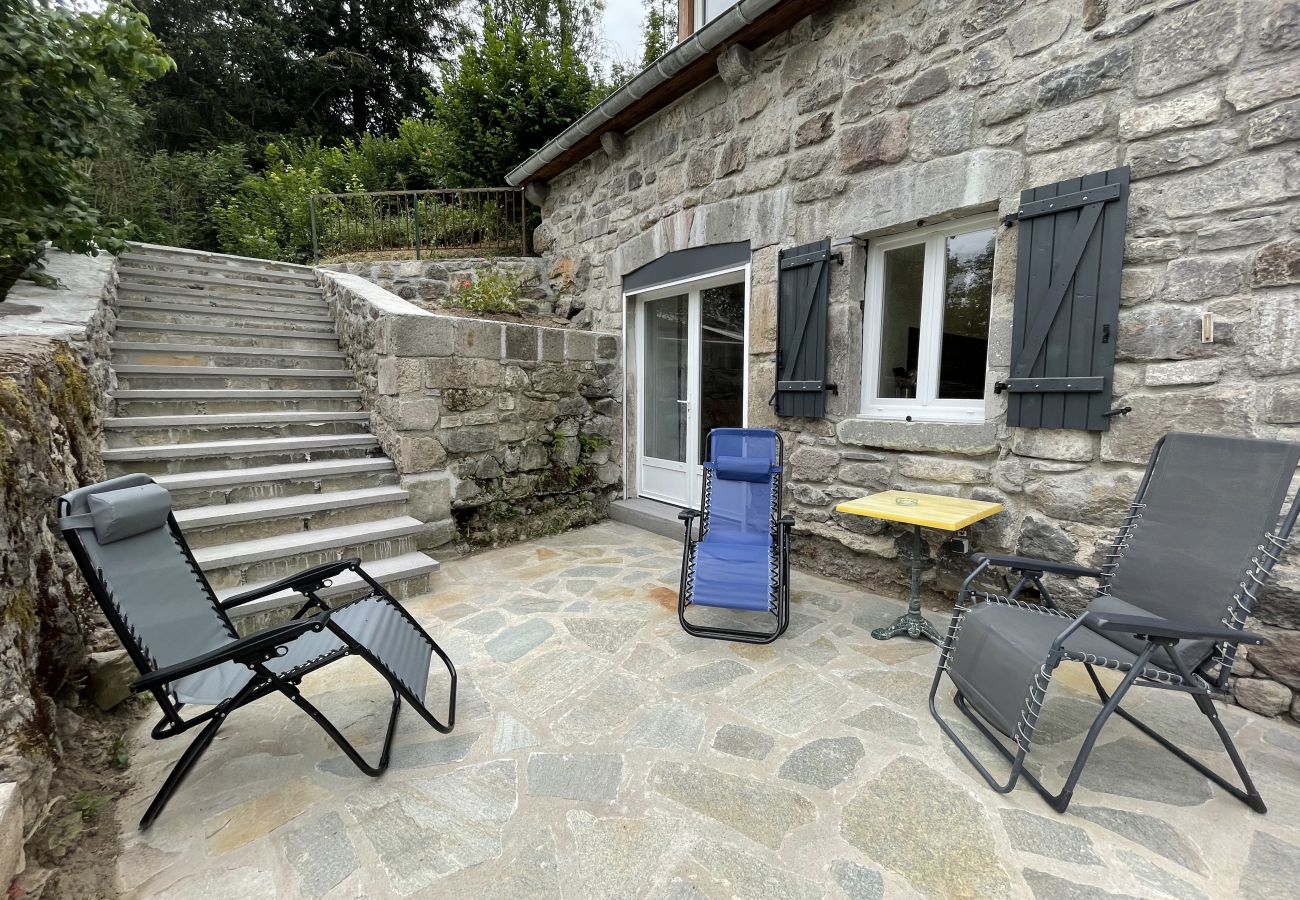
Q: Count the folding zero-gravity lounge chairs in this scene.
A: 3